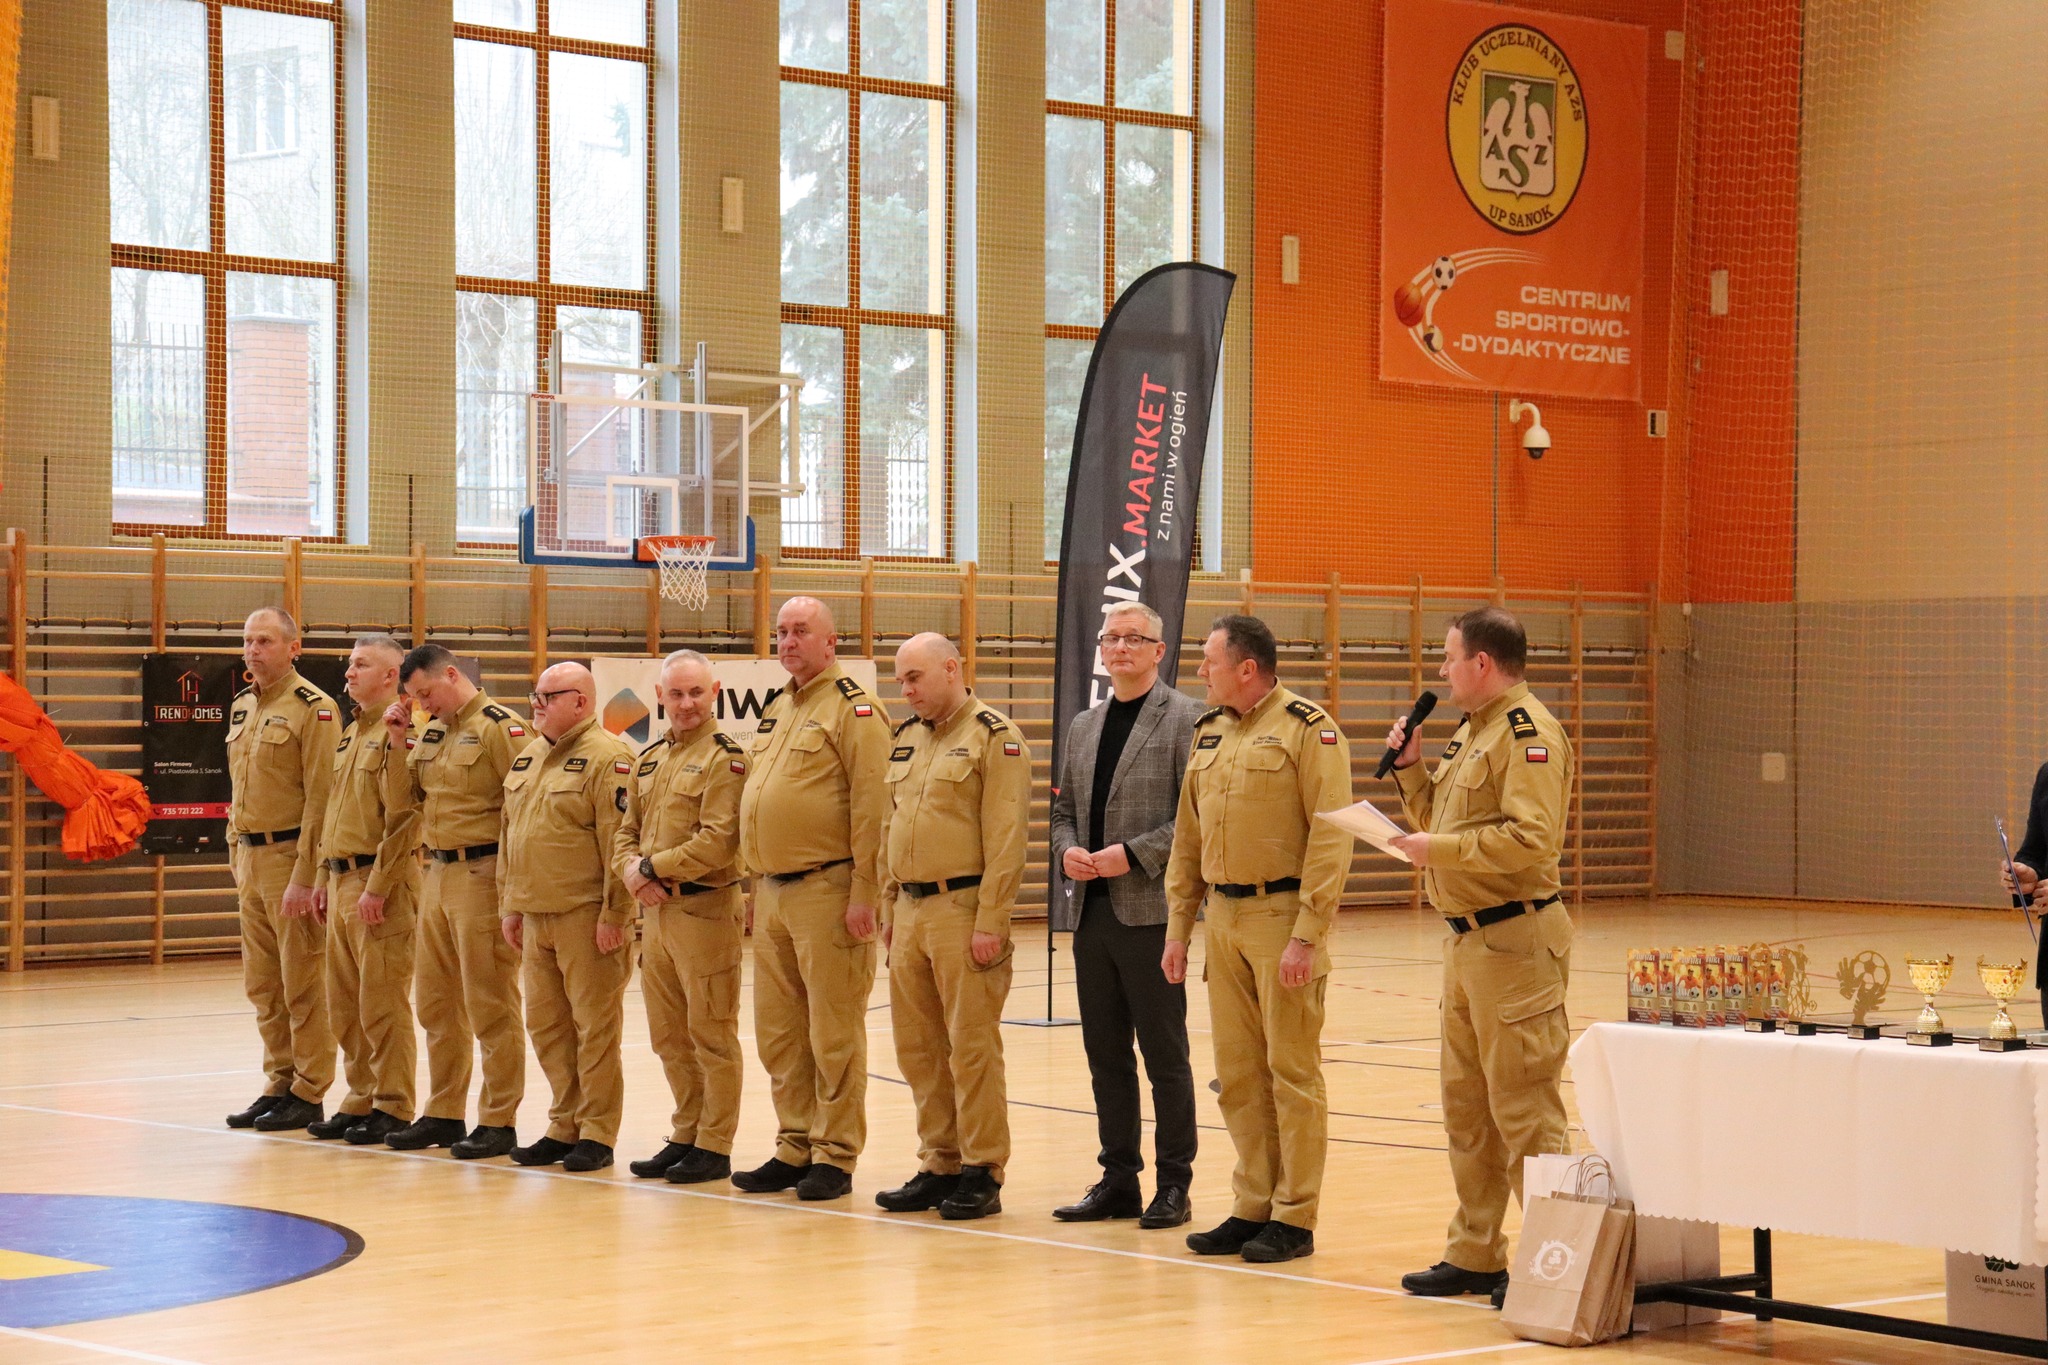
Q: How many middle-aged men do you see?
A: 10